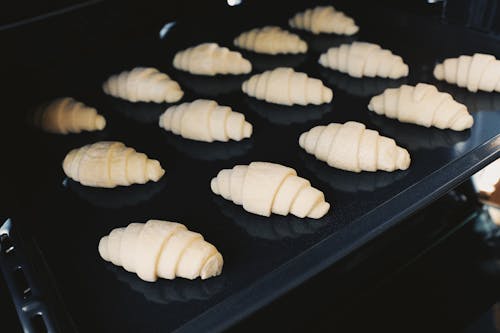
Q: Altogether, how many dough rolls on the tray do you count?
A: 14